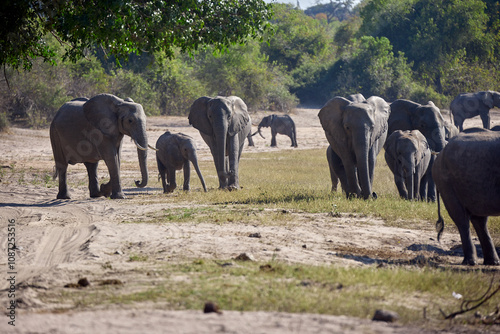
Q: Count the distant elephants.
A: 2